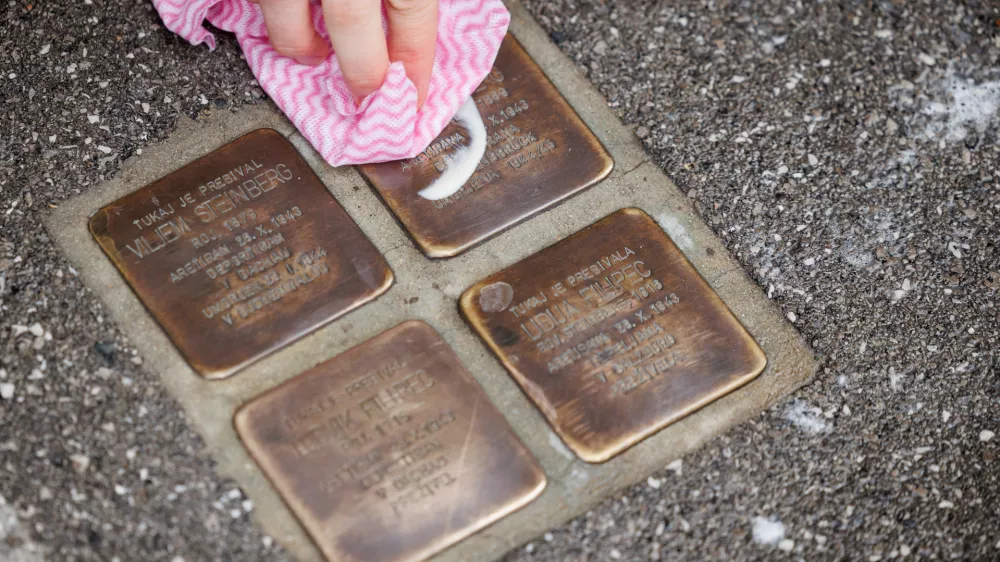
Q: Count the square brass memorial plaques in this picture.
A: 4